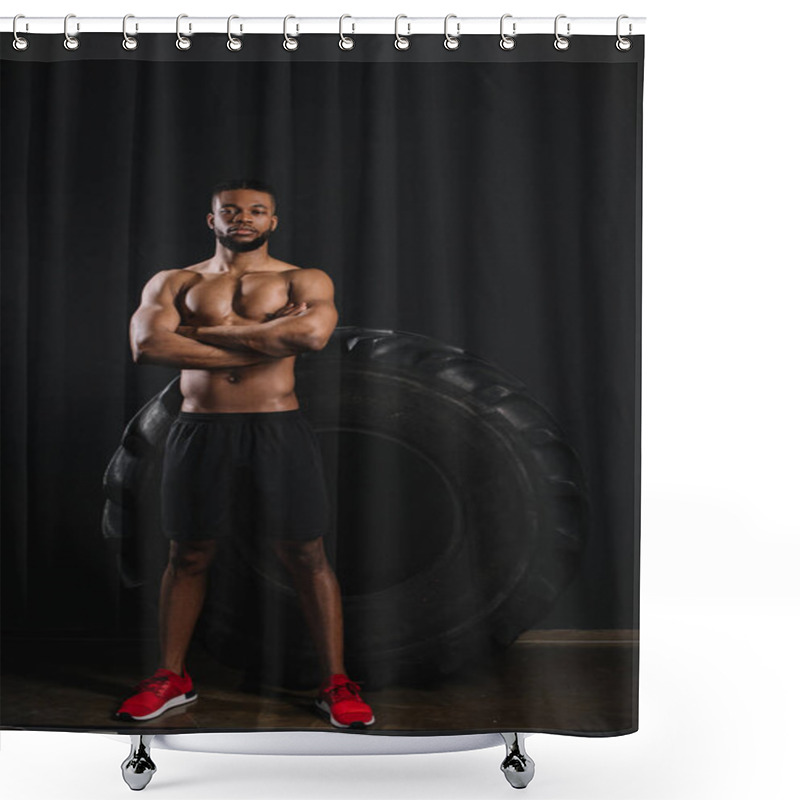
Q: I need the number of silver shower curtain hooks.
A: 12